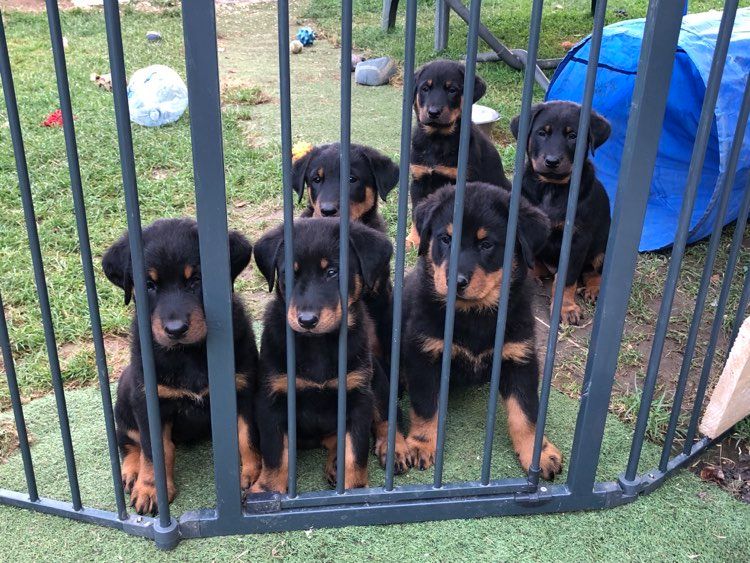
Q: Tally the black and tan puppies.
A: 6